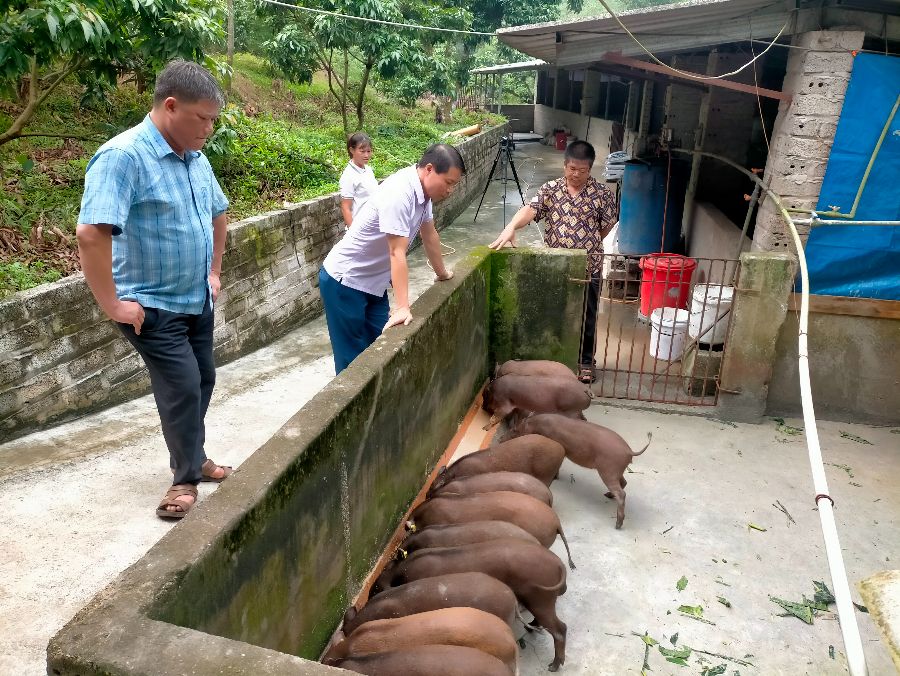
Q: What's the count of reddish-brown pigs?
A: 11